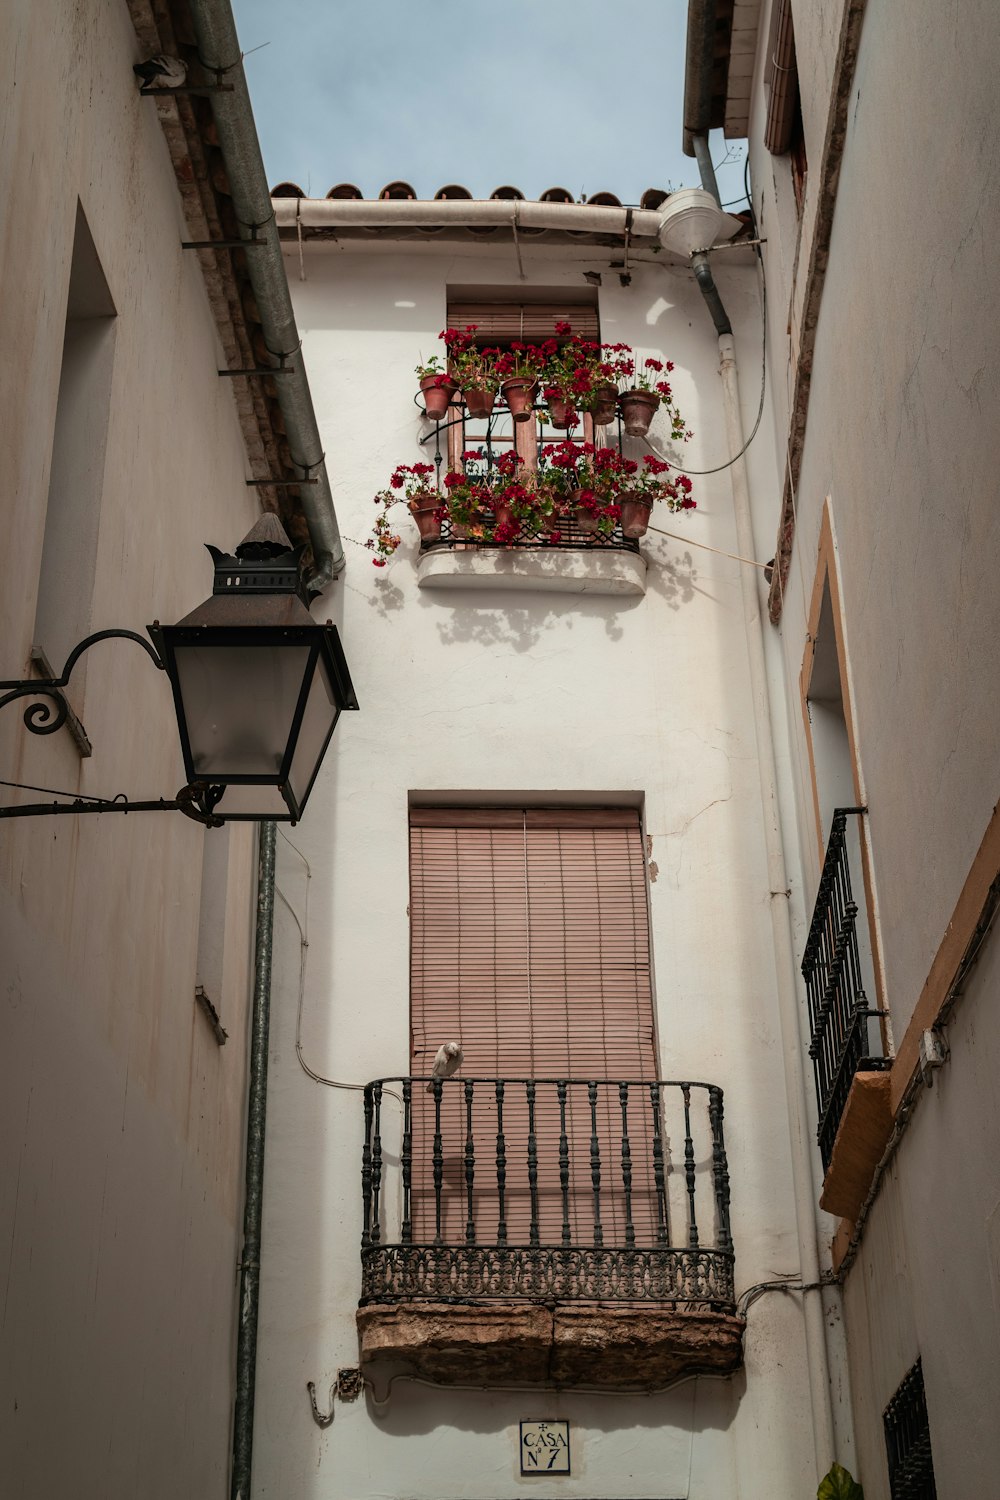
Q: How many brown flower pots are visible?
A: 12